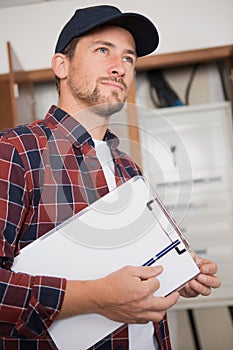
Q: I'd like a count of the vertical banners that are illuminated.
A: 0